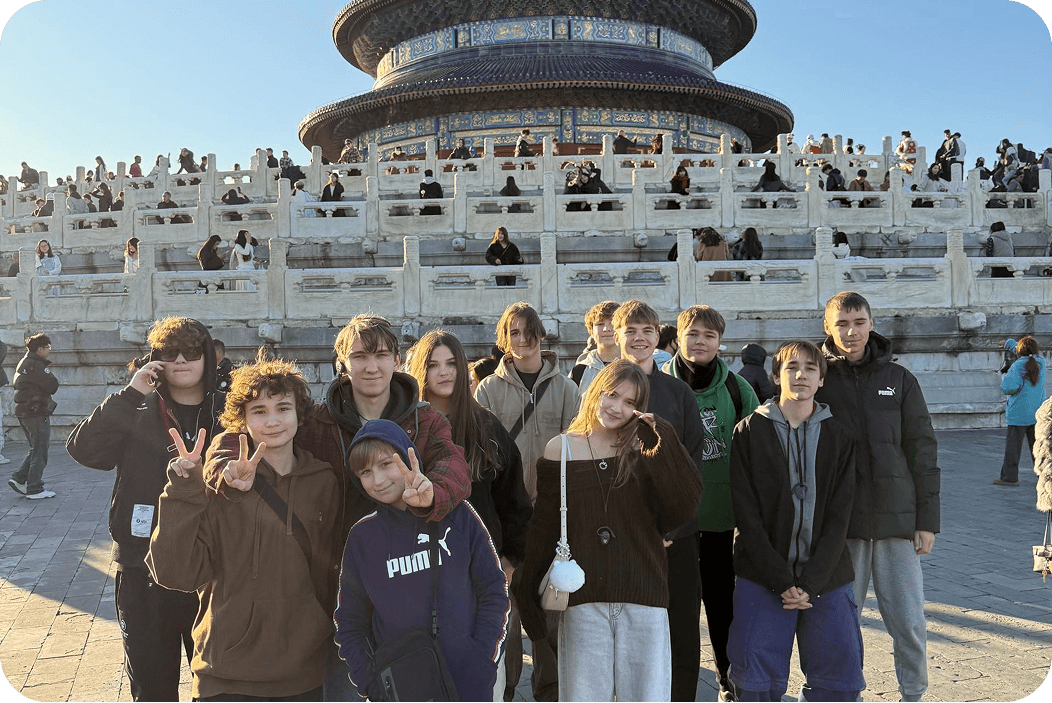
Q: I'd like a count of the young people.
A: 12